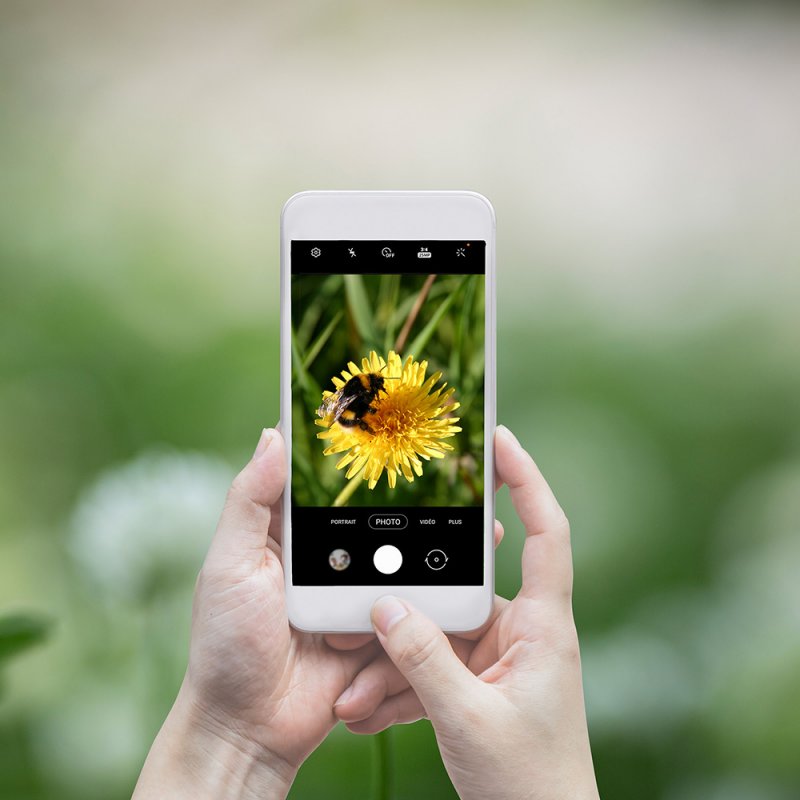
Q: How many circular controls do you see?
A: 3